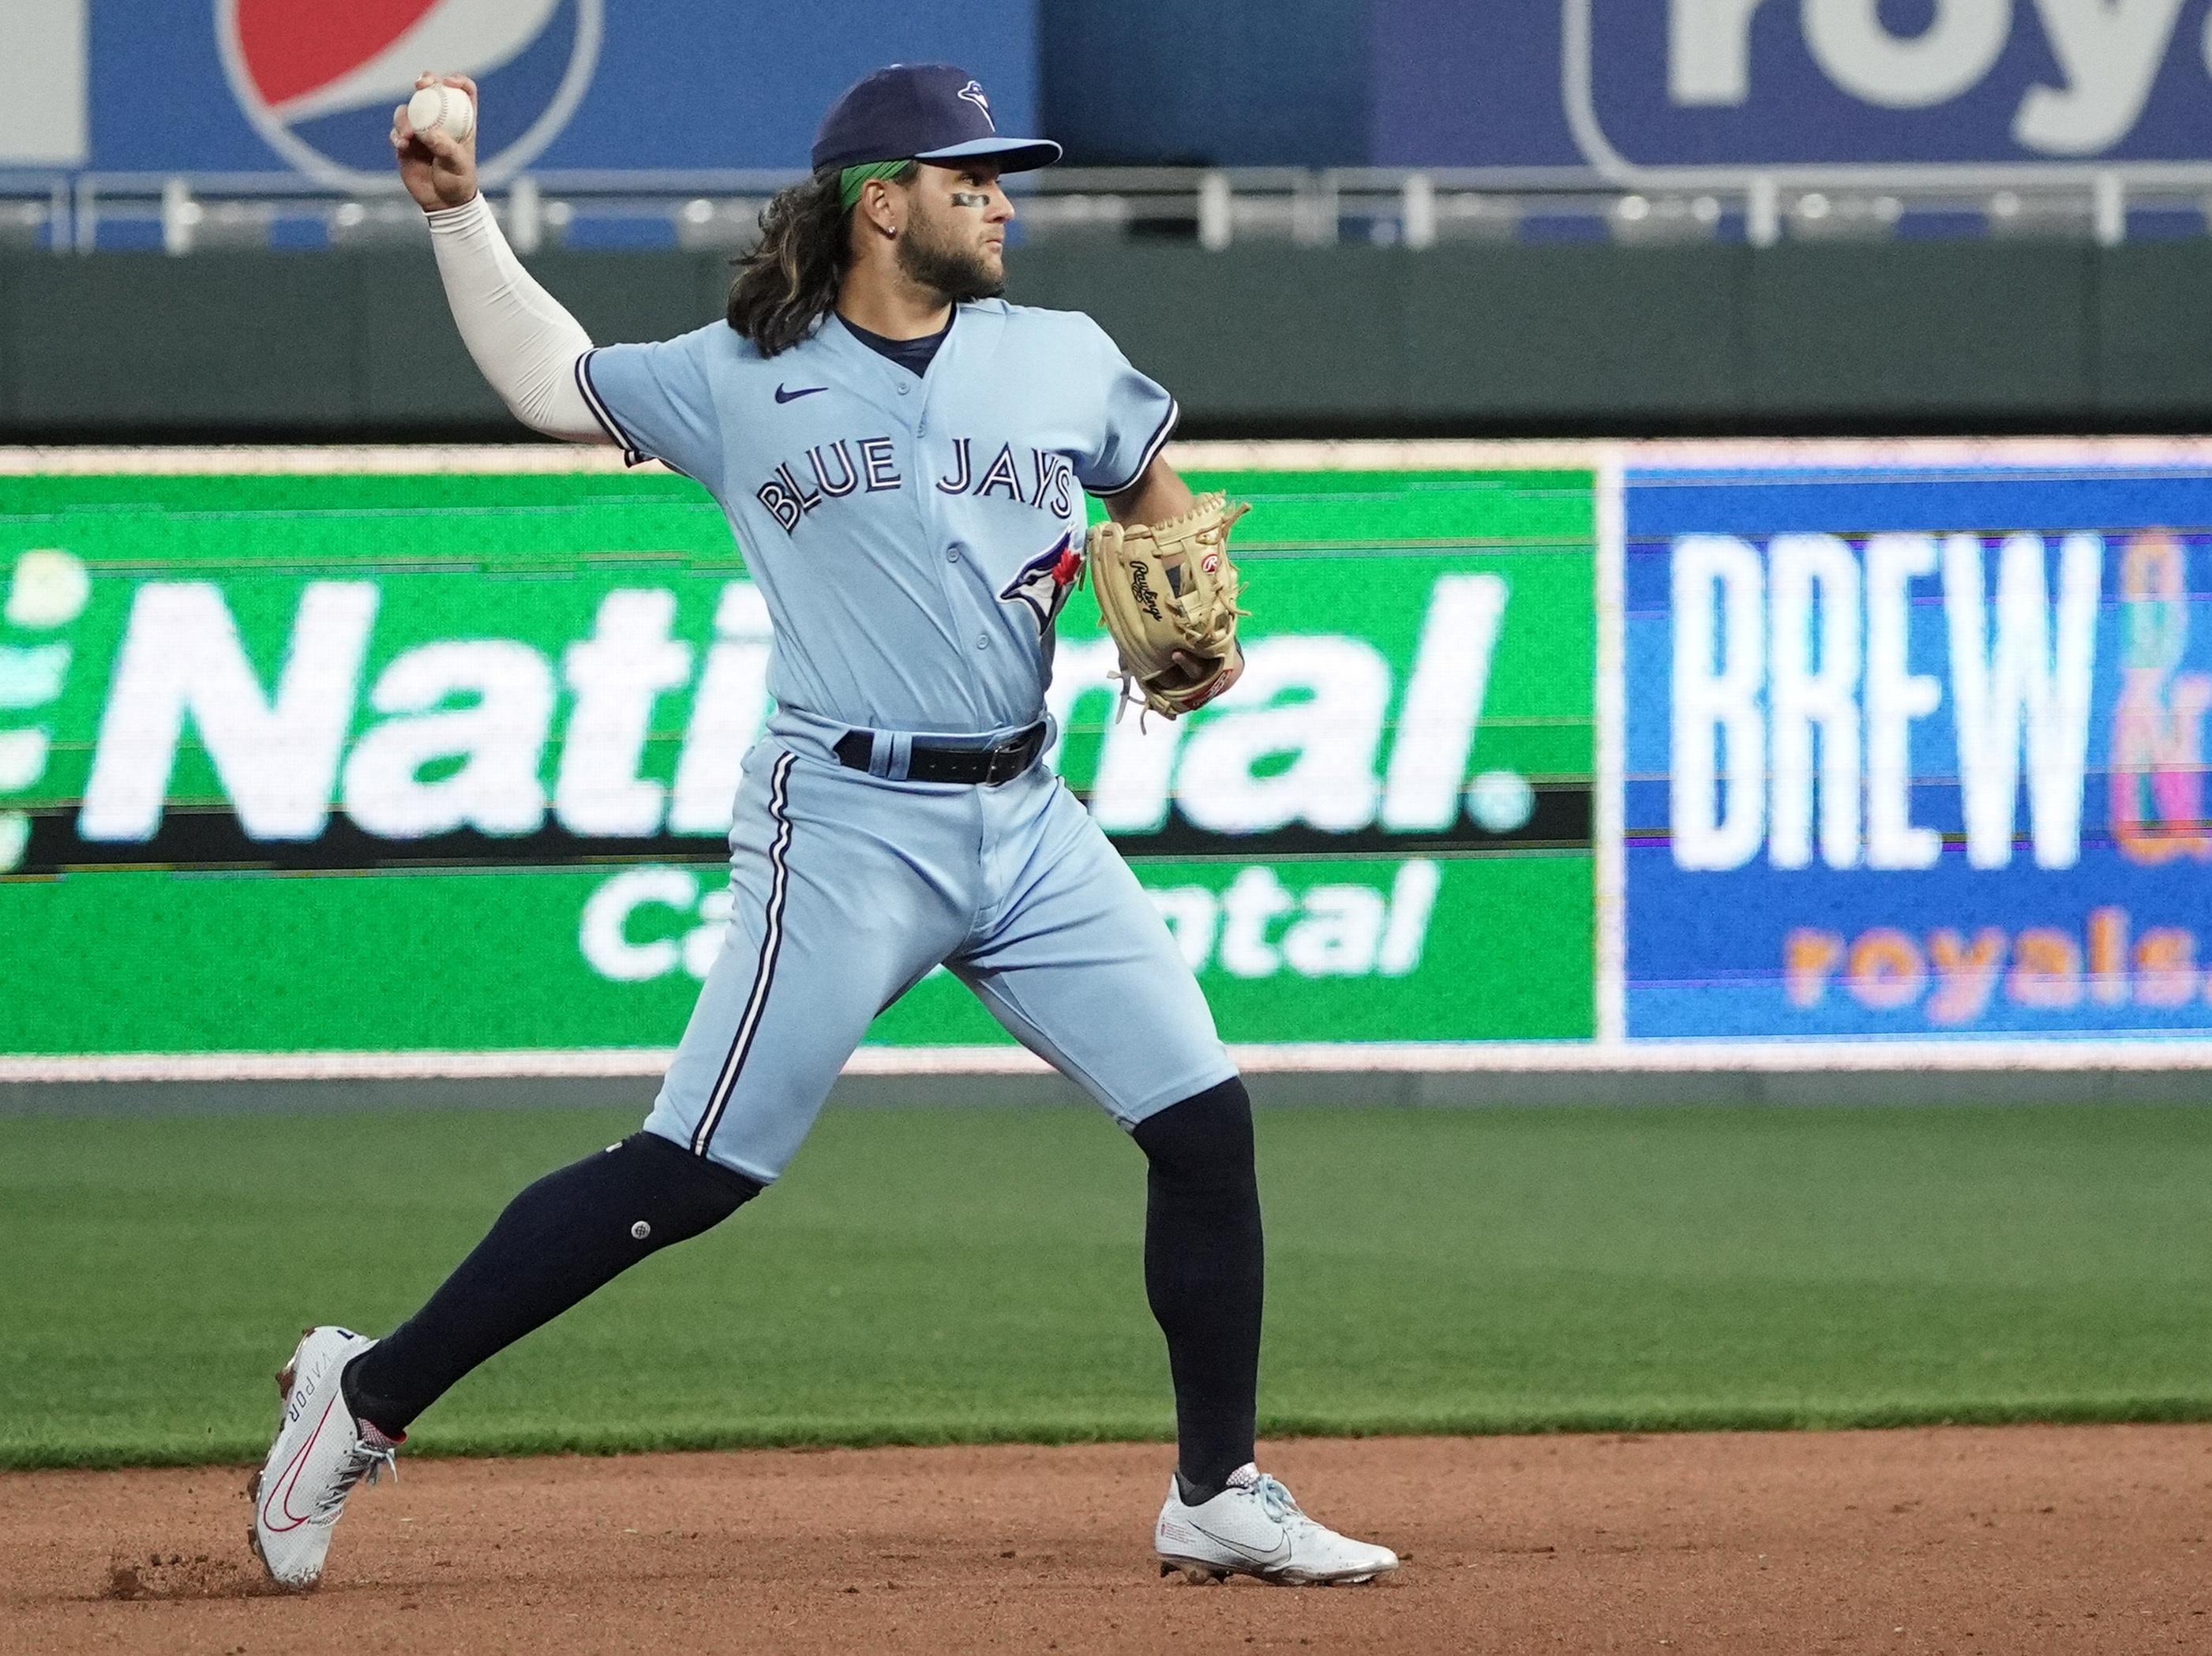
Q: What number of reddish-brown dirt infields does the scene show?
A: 1